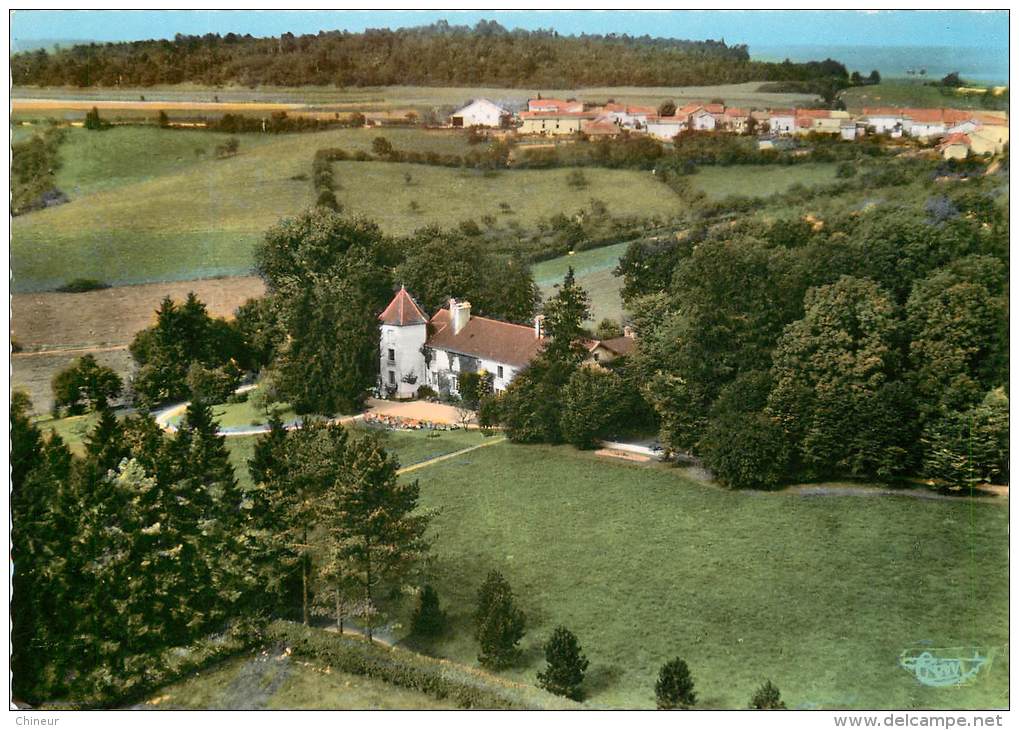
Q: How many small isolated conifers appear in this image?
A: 5